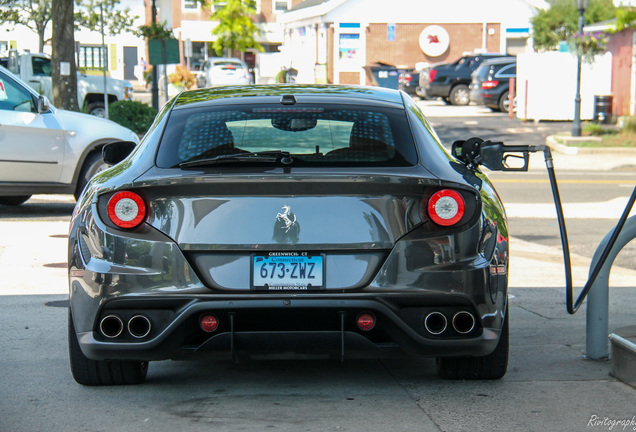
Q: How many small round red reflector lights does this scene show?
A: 2